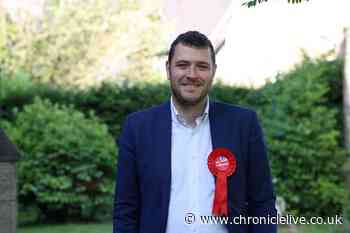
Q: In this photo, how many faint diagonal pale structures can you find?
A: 1